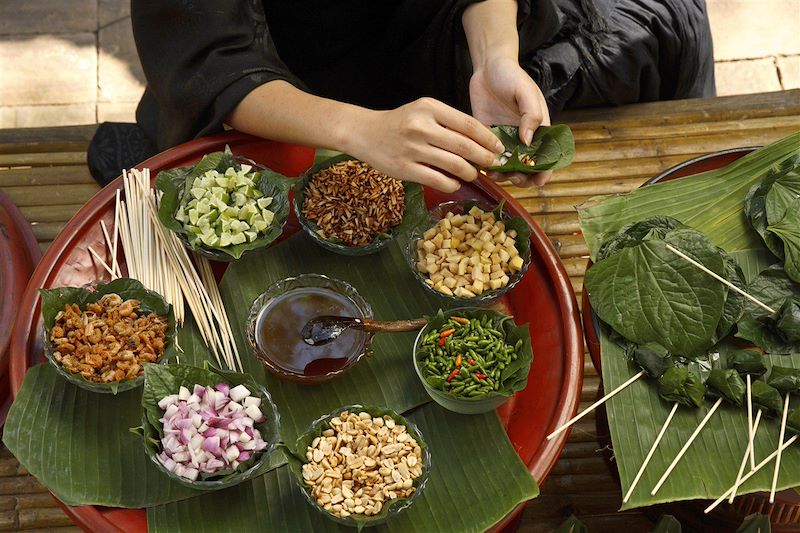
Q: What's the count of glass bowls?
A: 8